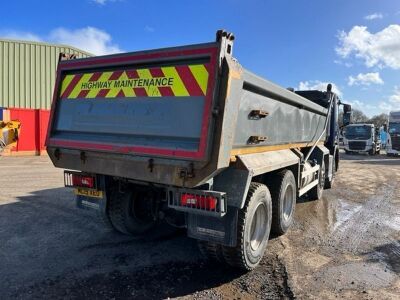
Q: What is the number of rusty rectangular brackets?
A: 2